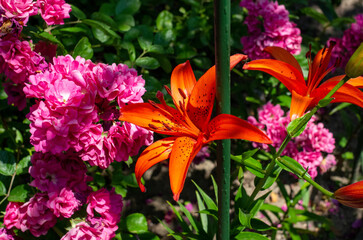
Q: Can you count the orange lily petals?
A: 12